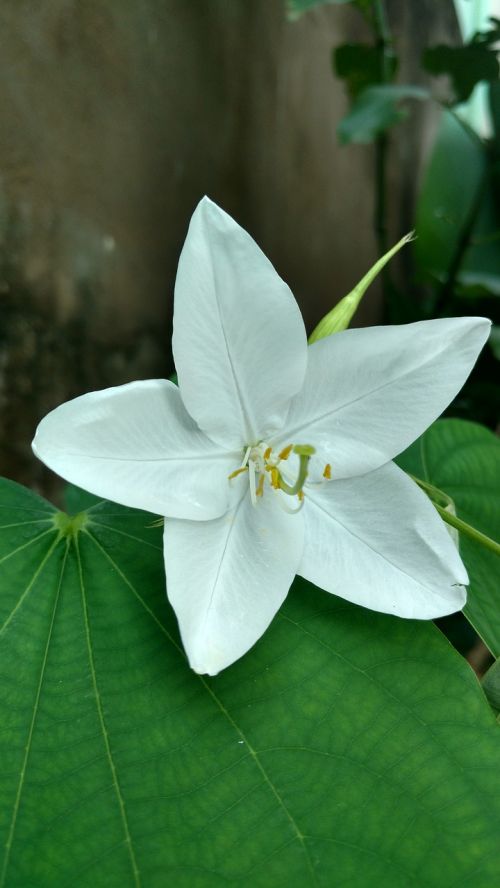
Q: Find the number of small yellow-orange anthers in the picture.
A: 7